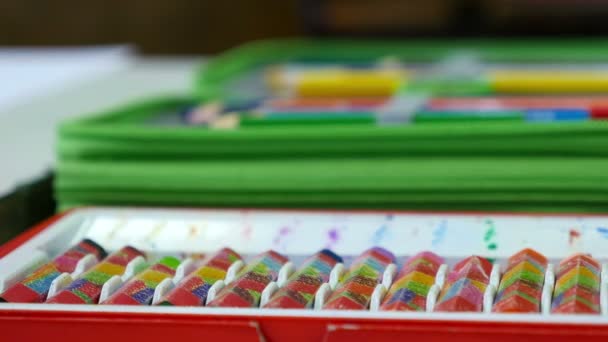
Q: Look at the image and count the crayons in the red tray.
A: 11